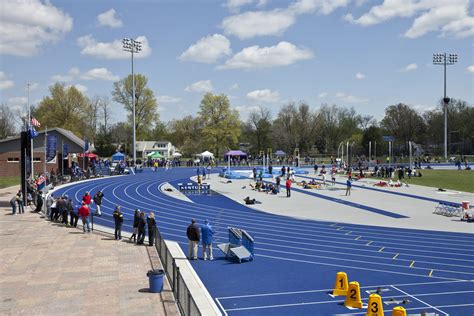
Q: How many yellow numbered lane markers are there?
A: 4